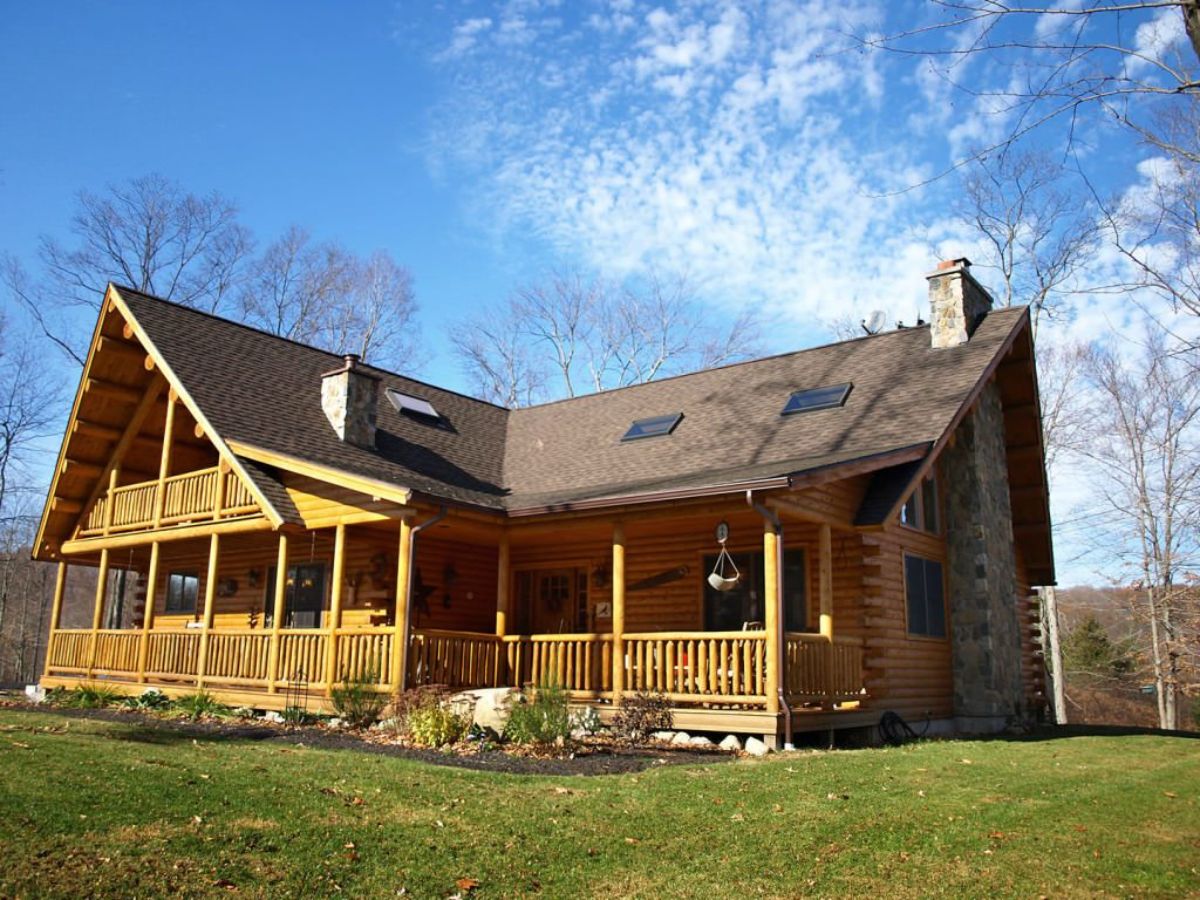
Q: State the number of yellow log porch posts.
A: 11